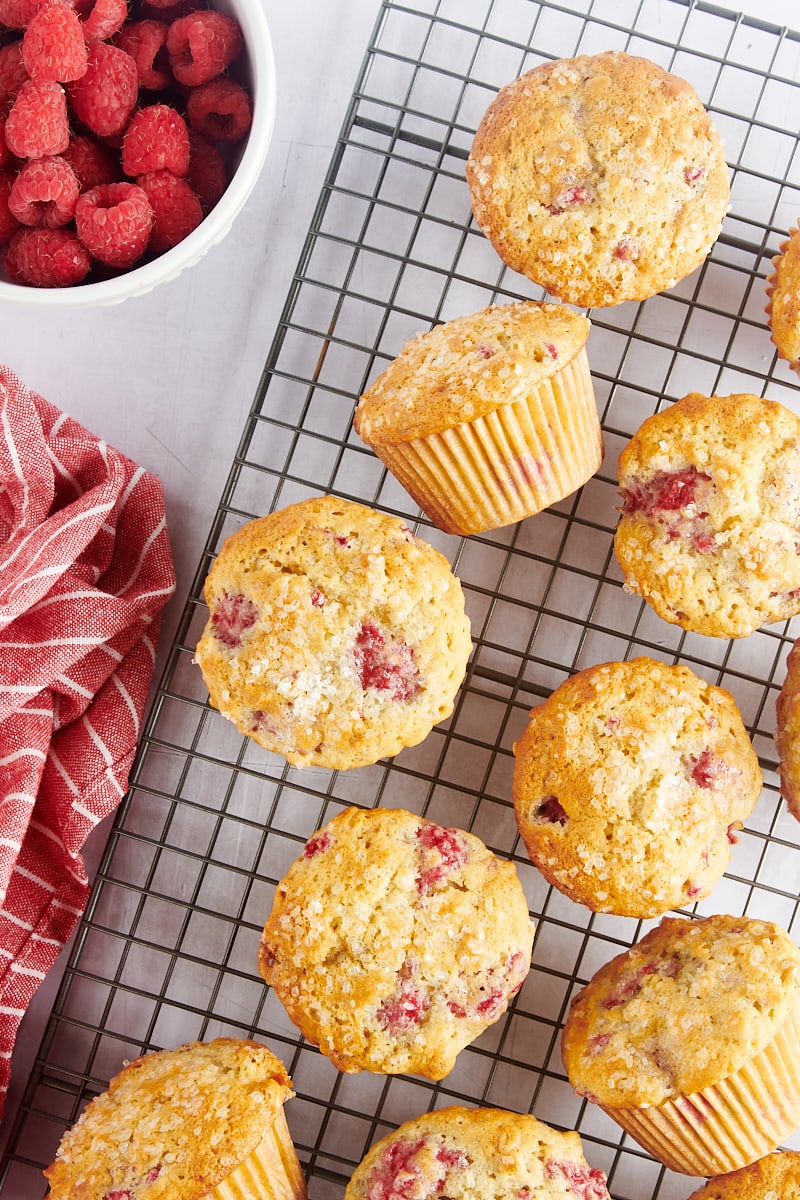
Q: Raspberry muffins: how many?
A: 12